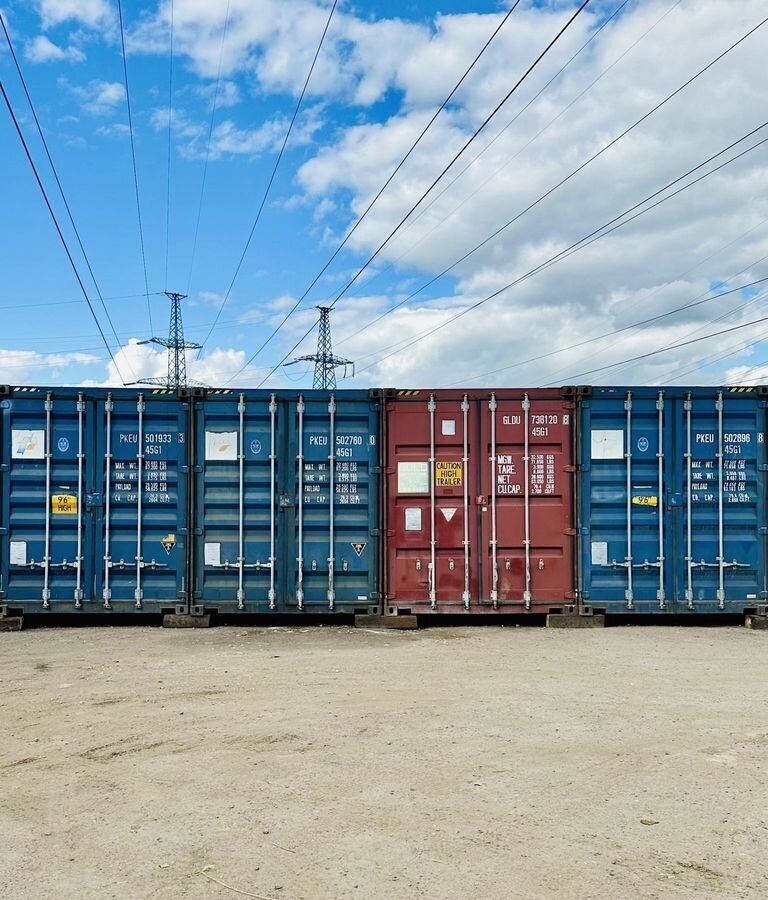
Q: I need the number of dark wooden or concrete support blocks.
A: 5